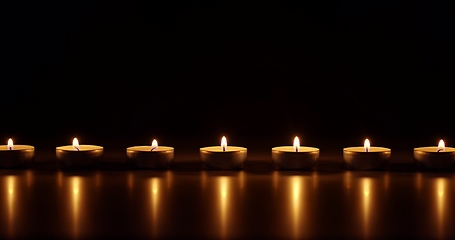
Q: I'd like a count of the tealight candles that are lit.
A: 7